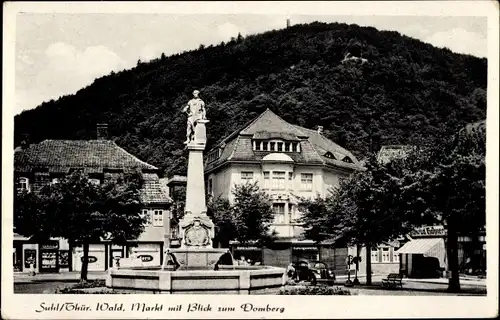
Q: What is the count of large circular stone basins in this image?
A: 1